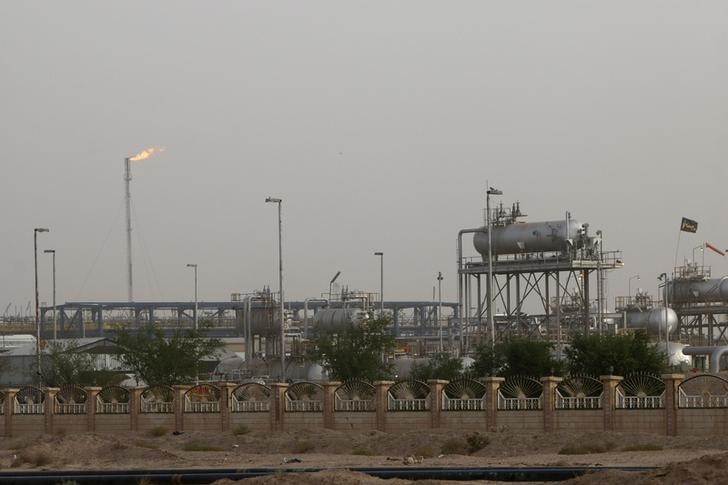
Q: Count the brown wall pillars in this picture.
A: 14